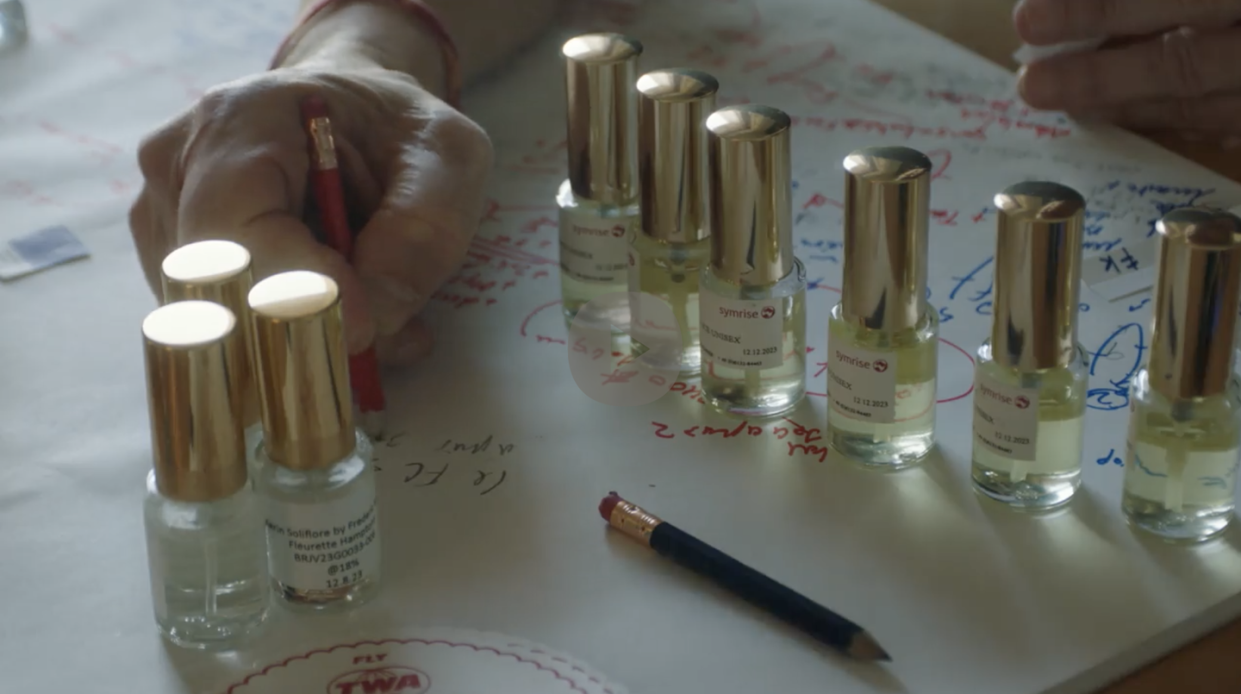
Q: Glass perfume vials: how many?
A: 9